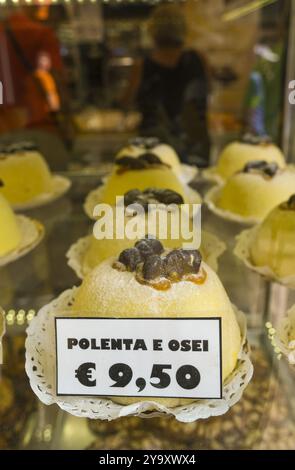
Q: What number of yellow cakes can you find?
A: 9